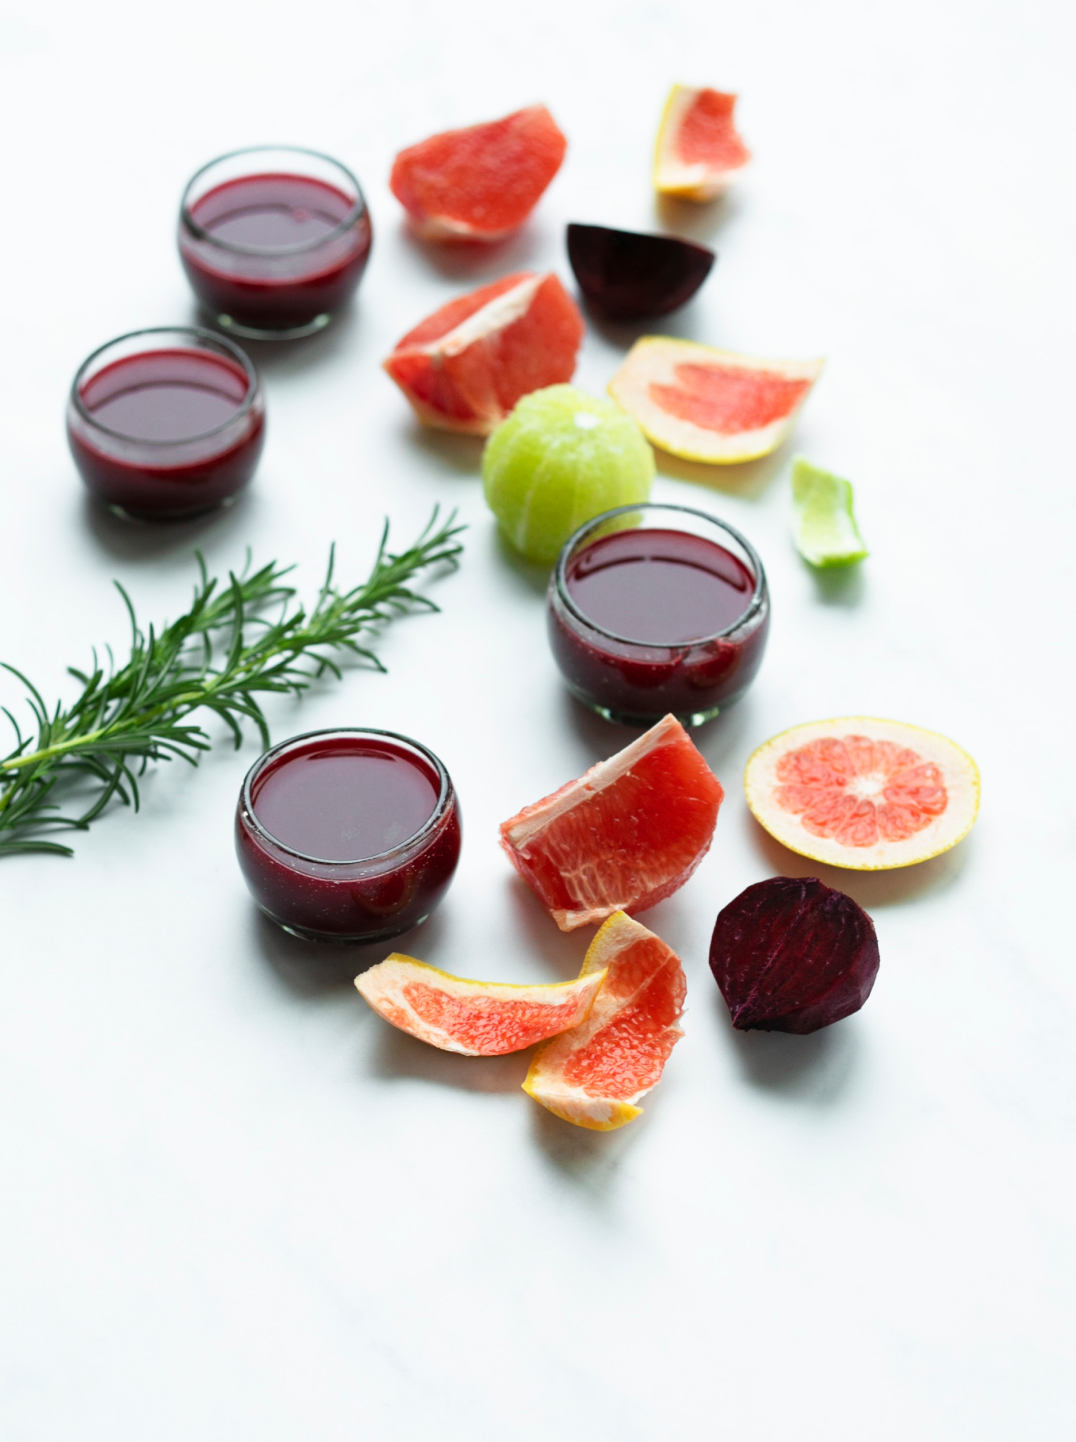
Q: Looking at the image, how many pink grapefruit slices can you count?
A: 8